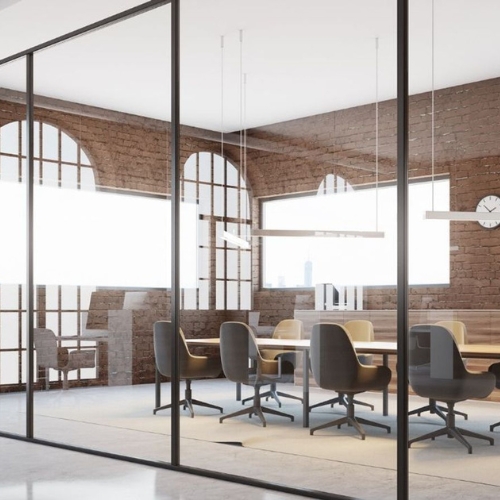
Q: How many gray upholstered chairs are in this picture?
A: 4